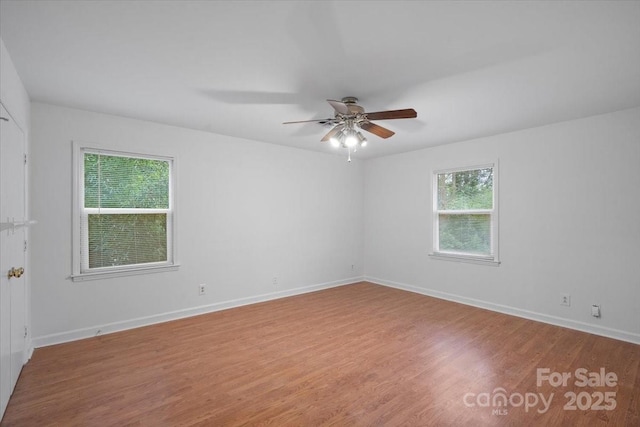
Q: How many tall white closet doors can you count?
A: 2